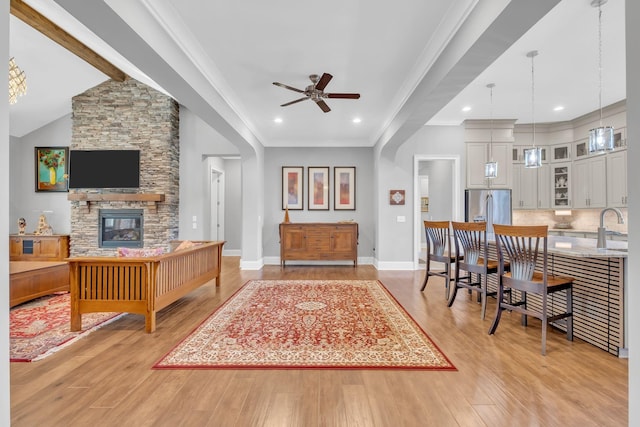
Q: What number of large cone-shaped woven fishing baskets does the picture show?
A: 0